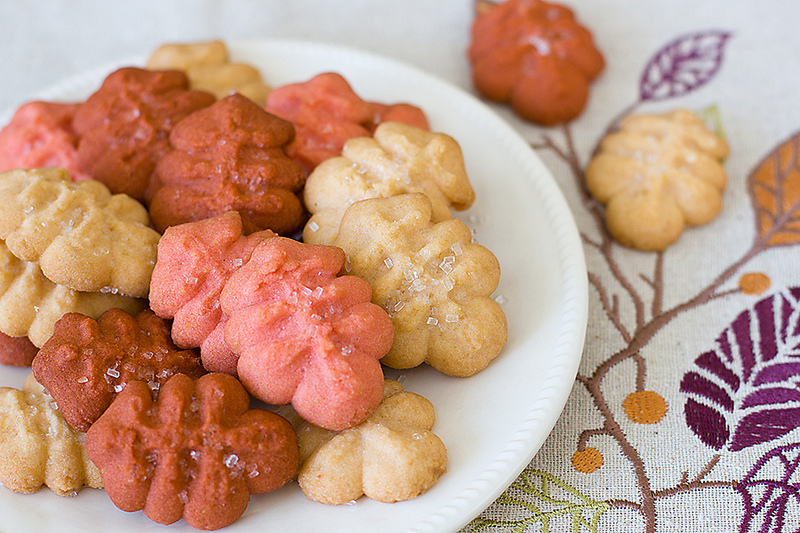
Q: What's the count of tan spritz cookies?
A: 8